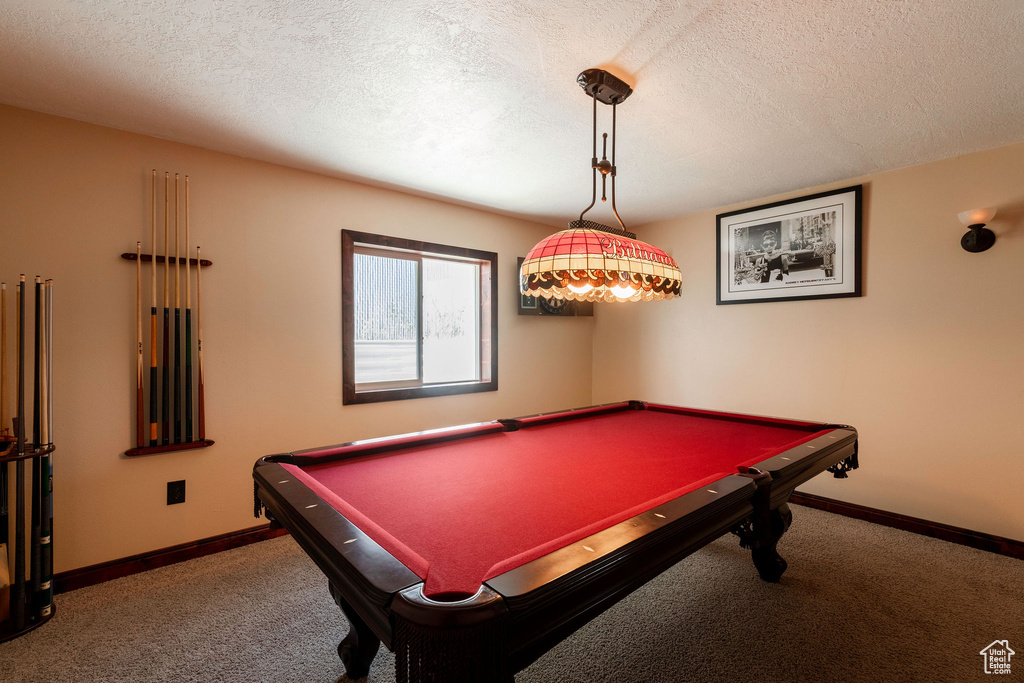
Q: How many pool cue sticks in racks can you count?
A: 13